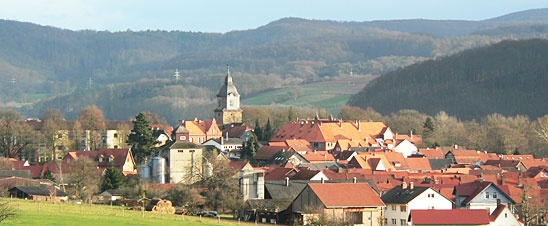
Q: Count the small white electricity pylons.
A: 3